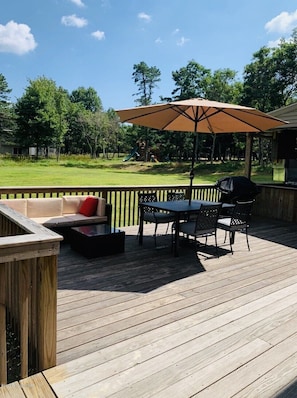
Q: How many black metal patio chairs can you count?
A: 4